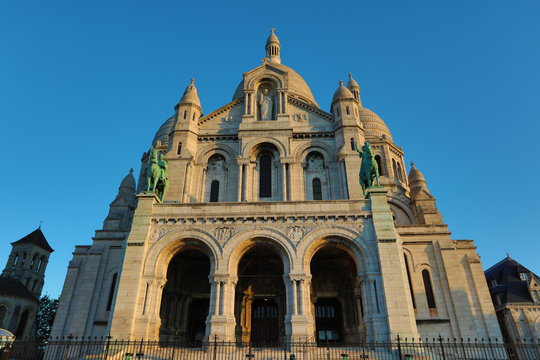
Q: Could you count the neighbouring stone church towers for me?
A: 1